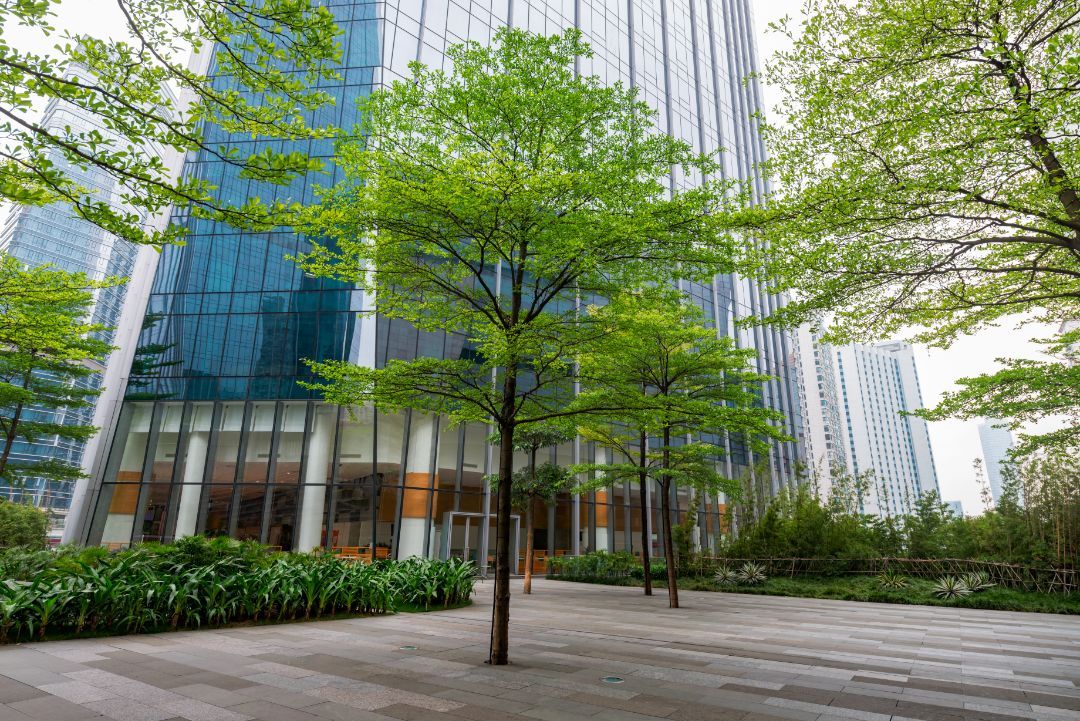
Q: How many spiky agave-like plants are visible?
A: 5